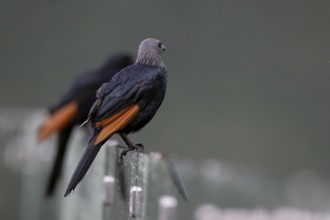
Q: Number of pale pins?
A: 3